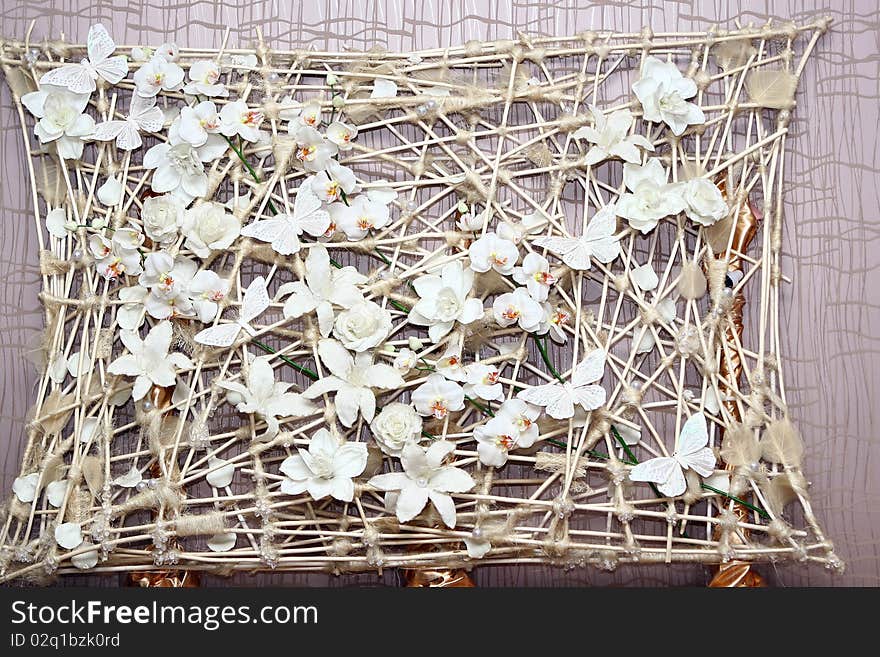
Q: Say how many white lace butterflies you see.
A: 7